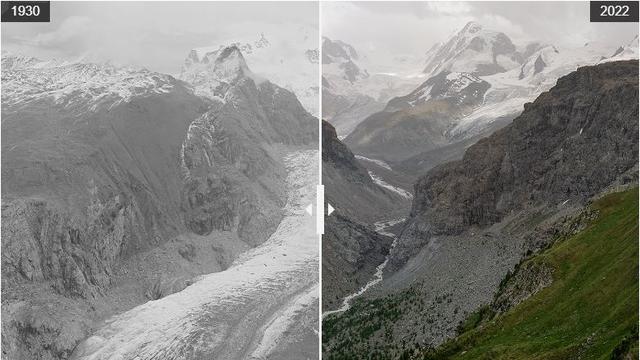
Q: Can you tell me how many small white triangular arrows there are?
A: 2